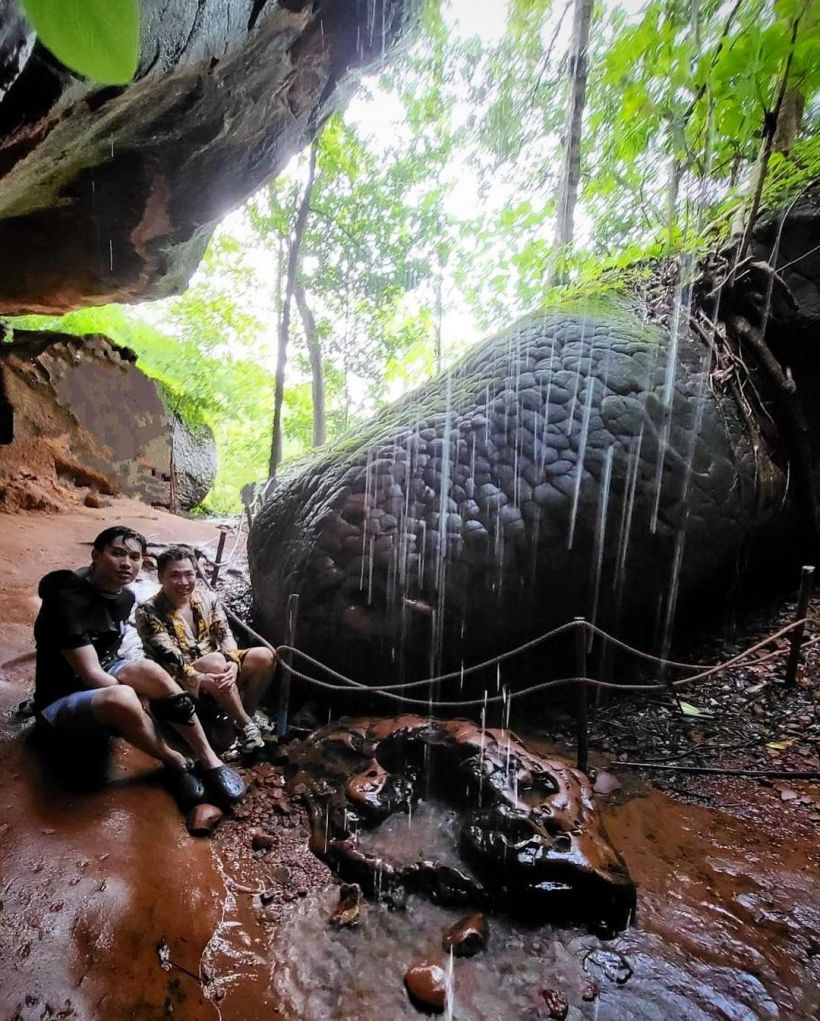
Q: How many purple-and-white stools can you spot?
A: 0